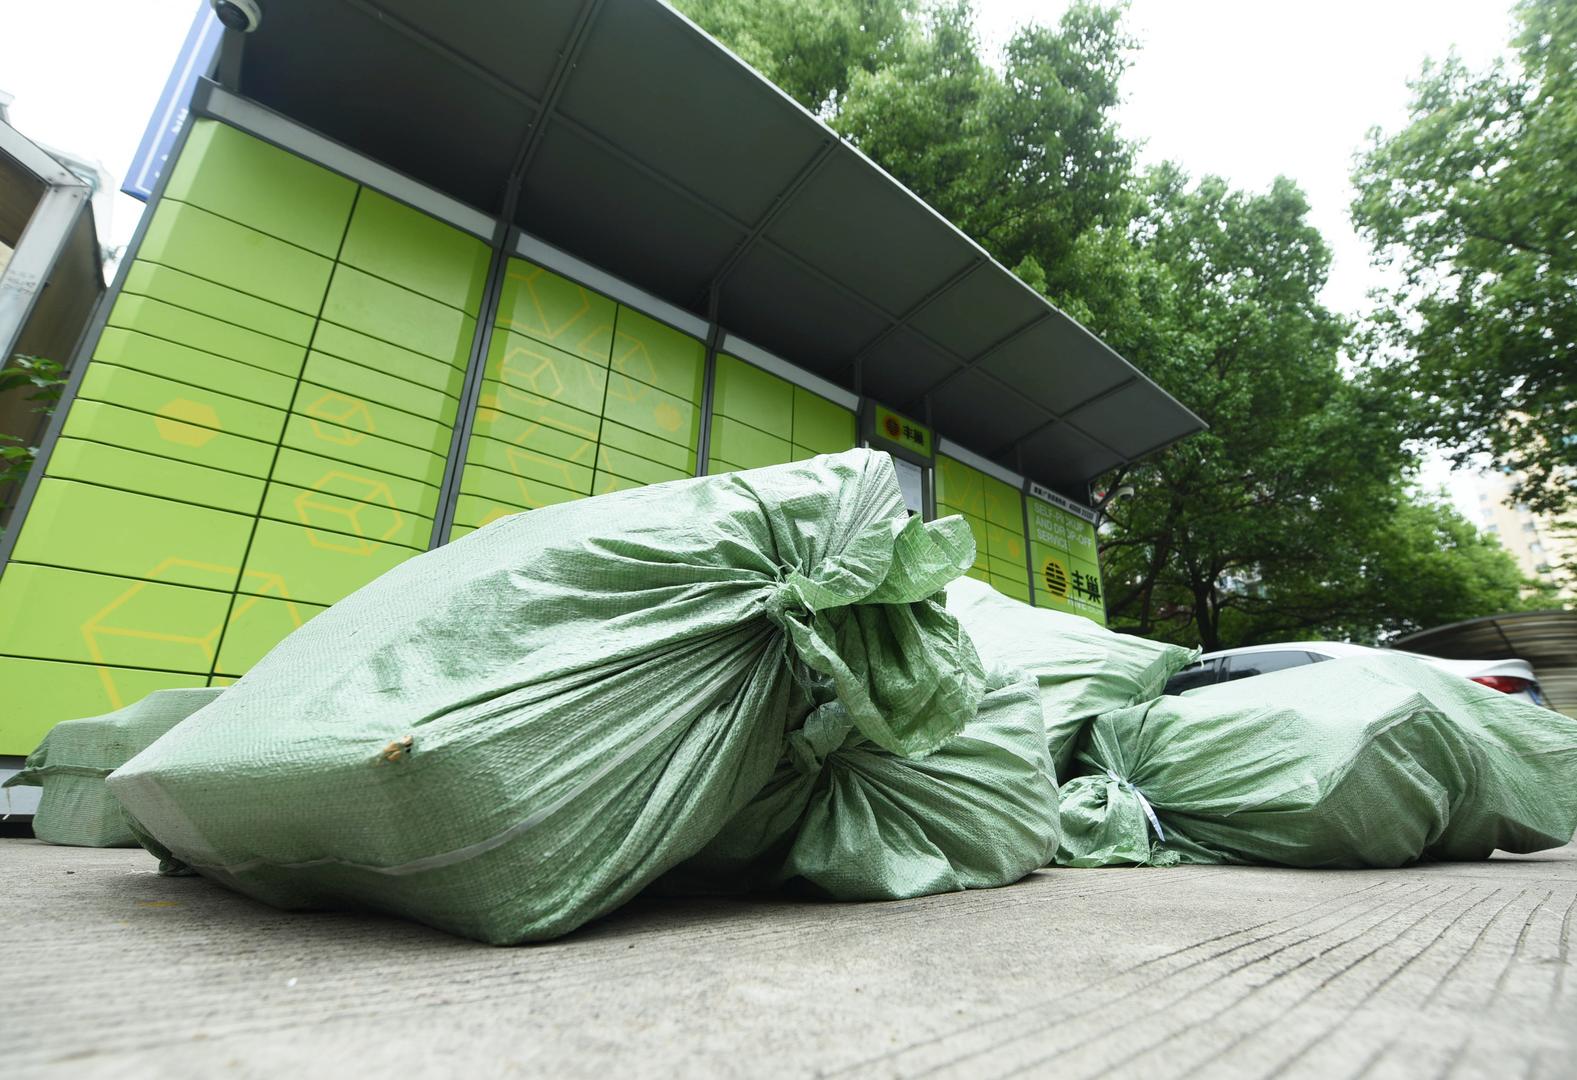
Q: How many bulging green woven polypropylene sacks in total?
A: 5